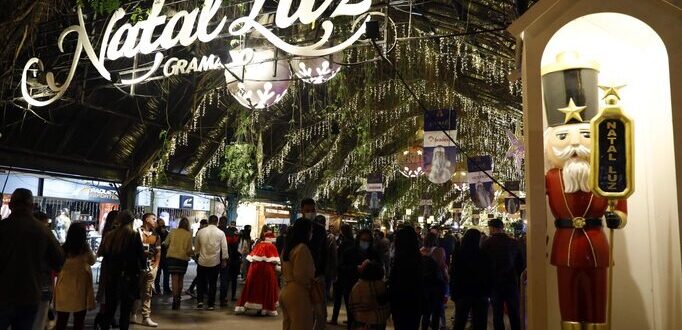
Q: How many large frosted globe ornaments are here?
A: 2